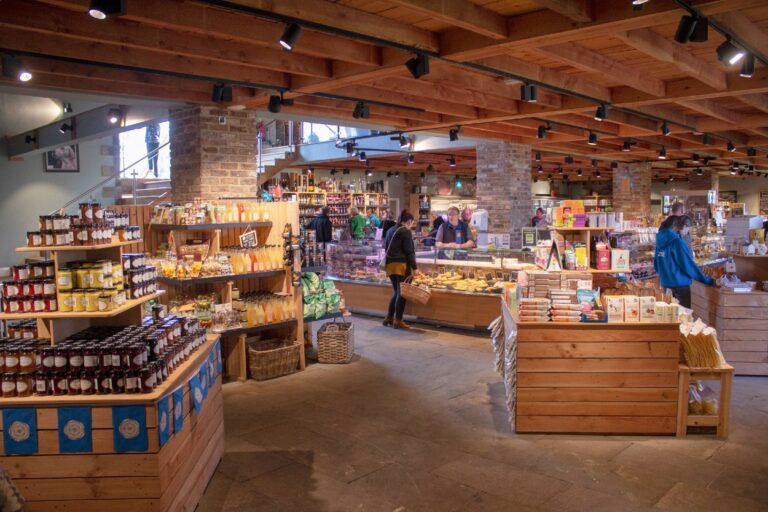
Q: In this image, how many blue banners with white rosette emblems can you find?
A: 9